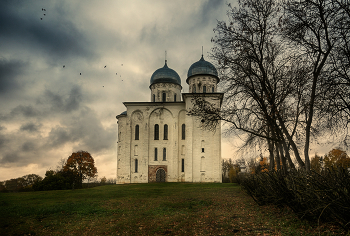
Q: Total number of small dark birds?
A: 12